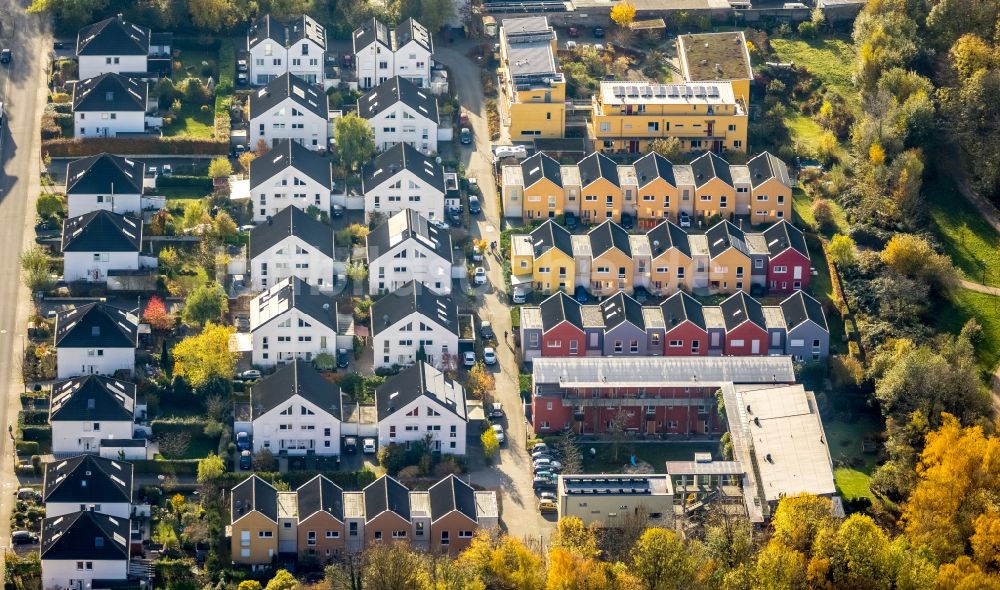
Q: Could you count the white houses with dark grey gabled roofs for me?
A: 14